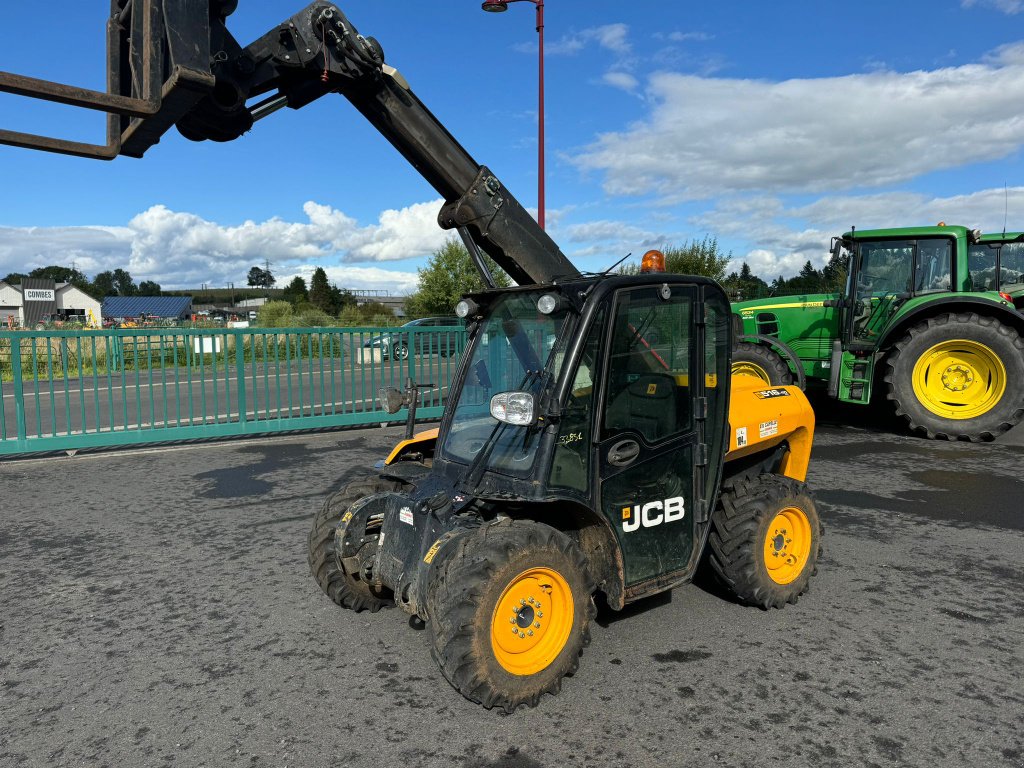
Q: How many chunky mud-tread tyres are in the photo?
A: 5